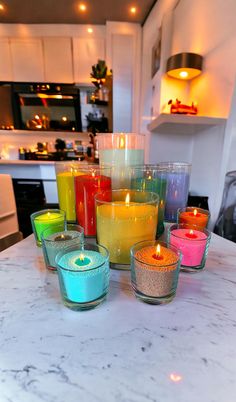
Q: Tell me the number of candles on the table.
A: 12